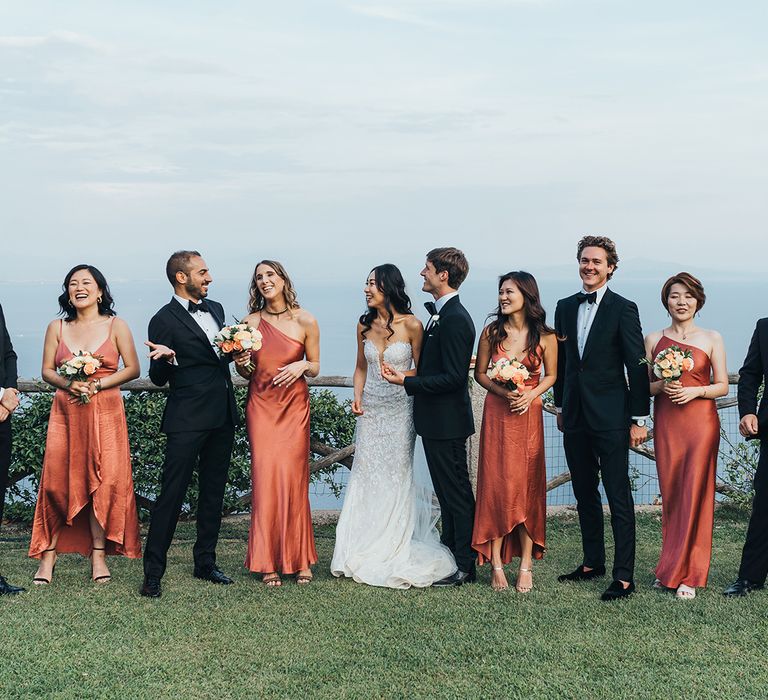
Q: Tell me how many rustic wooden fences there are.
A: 1